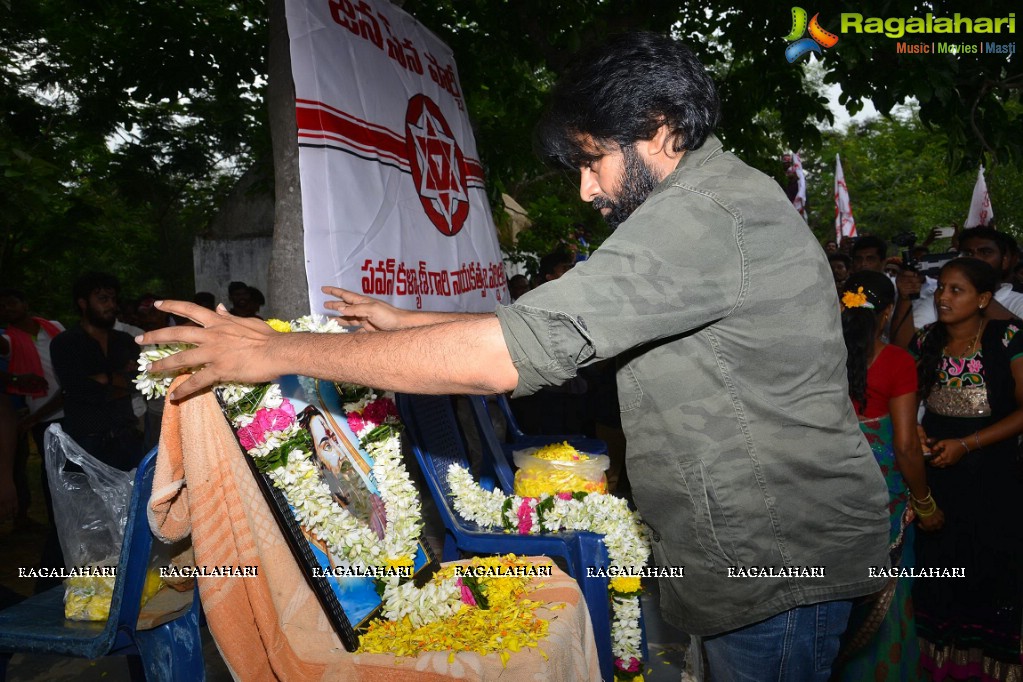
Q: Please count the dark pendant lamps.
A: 0